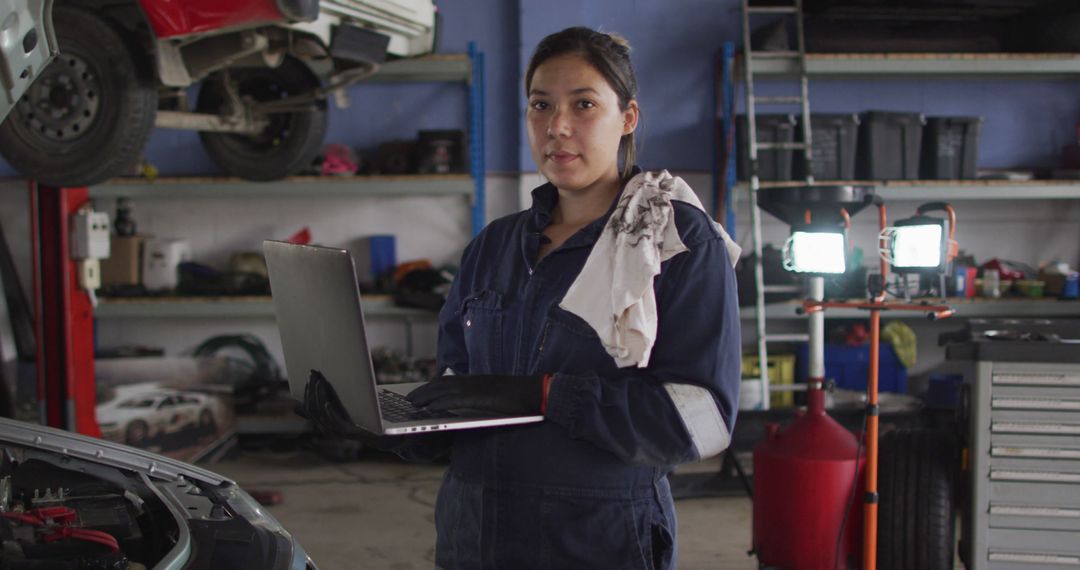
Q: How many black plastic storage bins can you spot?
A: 4